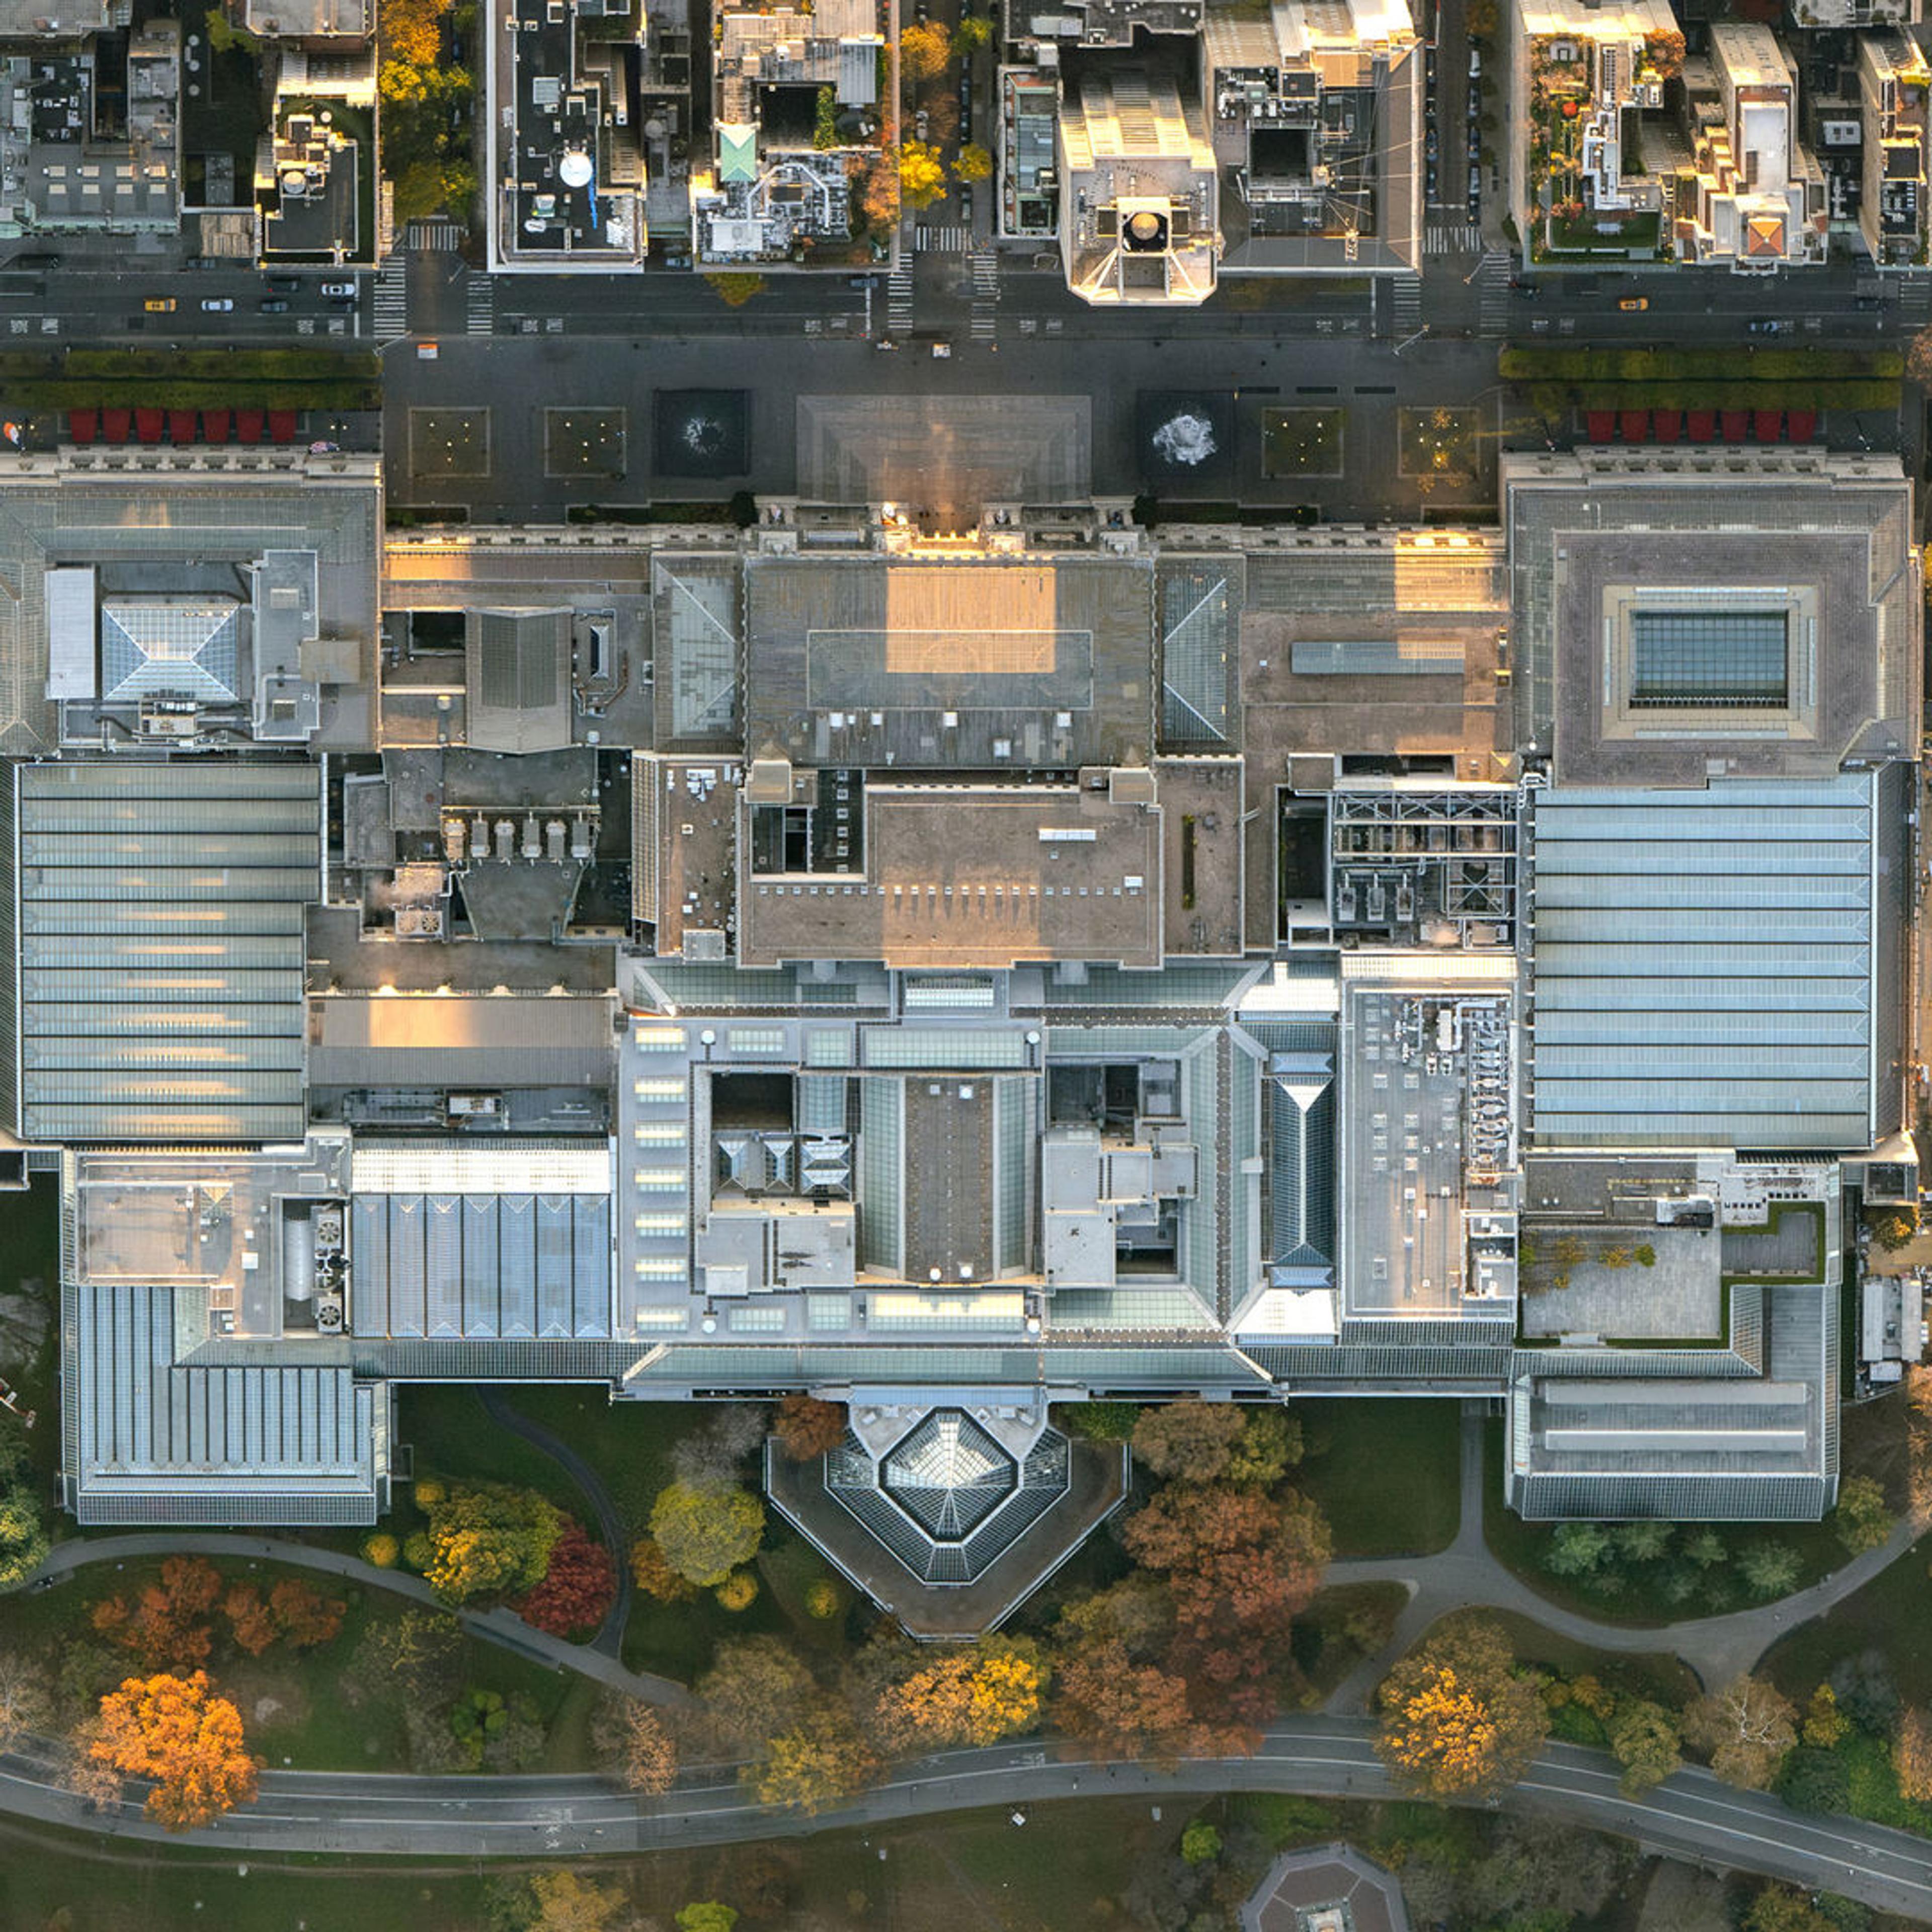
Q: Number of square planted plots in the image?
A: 4